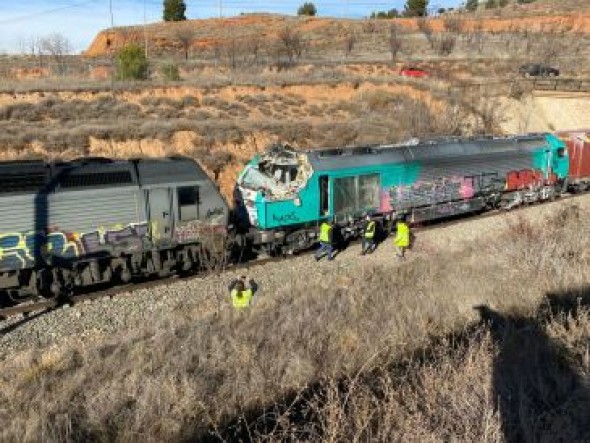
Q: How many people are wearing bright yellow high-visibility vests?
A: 4